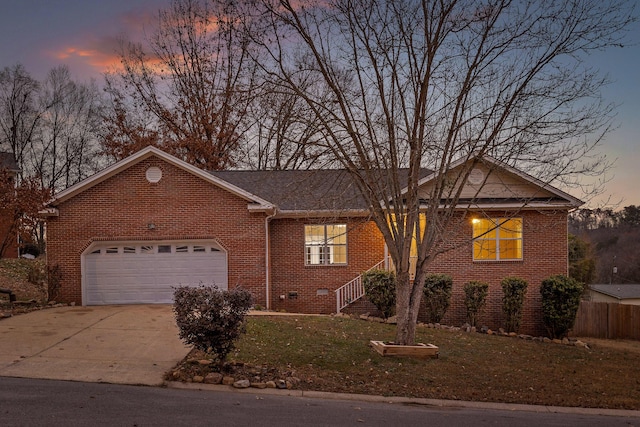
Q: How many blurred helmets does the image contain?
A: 0